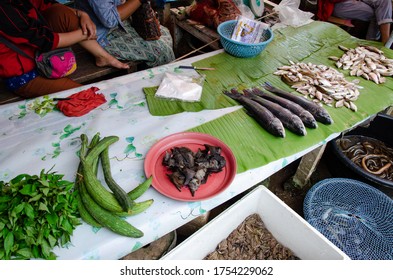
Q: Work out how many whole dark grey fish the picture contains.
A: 4